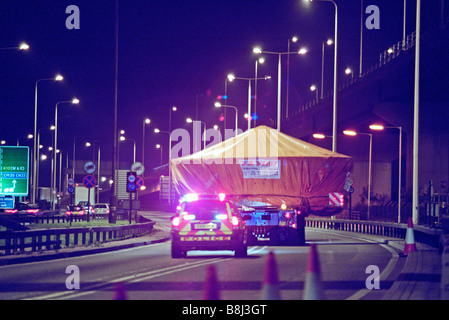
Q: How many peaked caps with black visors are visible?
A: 0